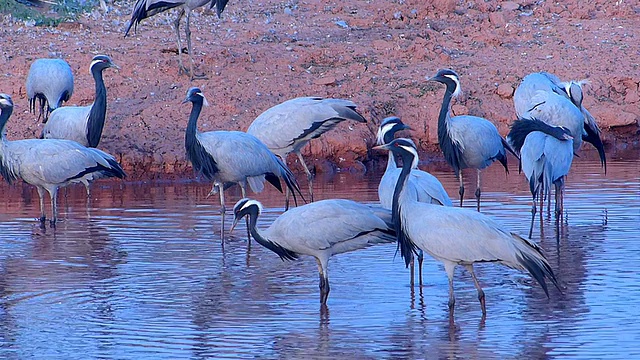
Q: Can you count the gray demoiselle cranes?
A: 12